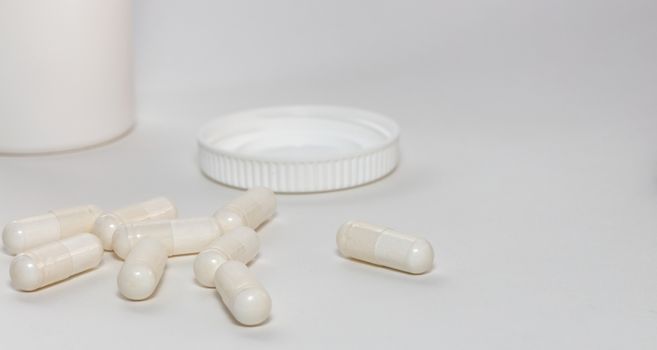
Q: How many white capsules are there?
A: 9